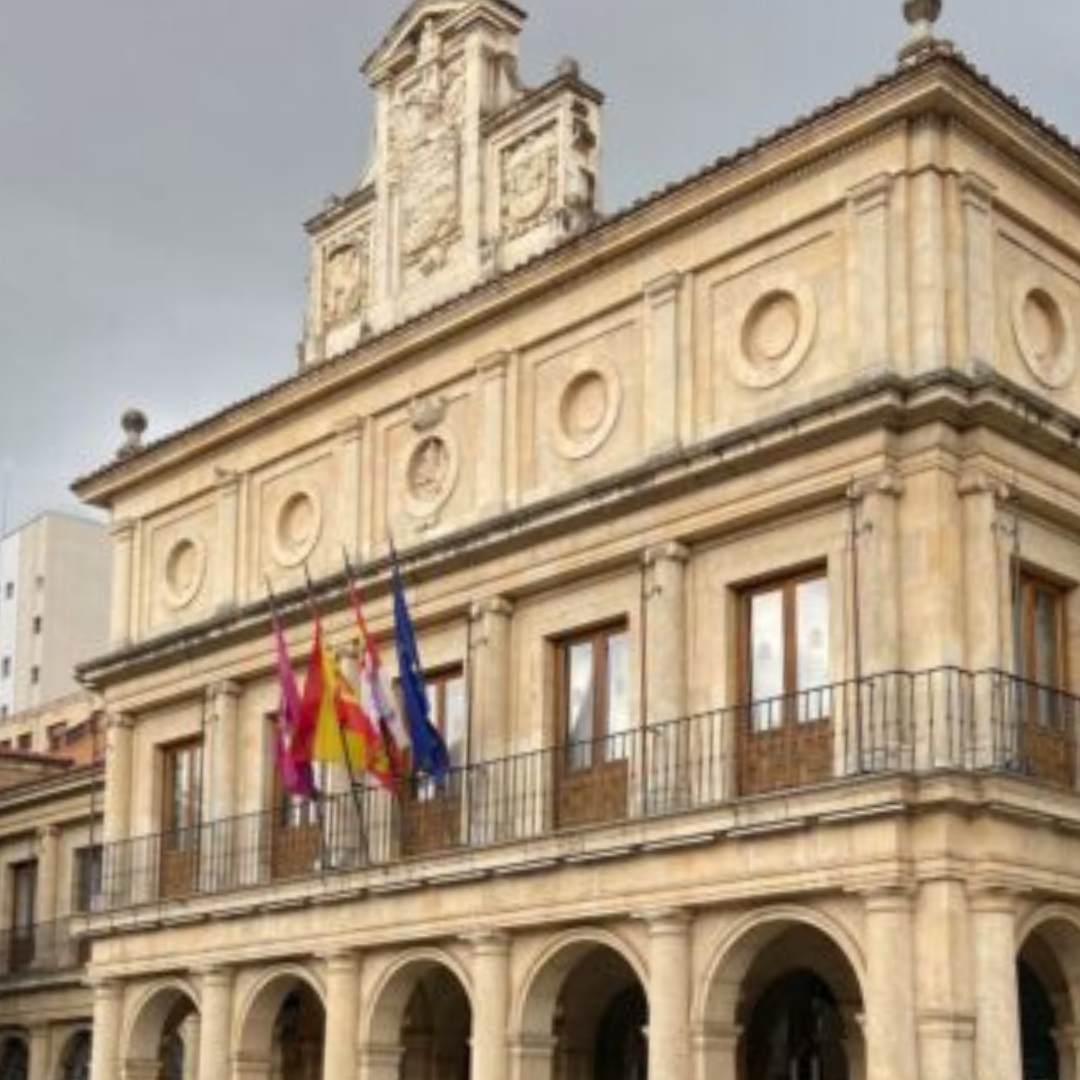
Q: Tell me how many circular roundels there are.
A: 6